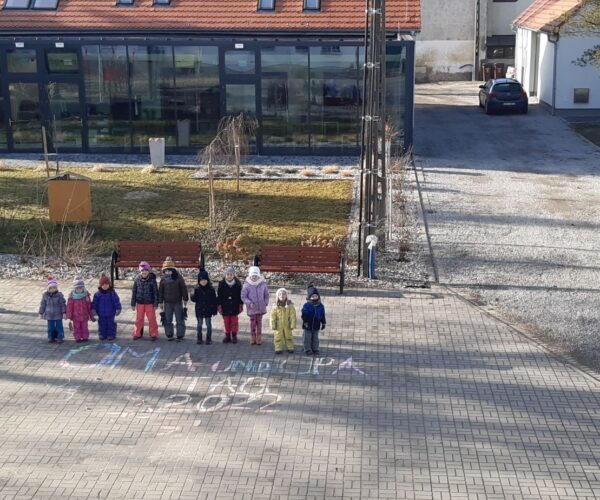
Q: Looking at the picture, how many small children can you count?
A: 10